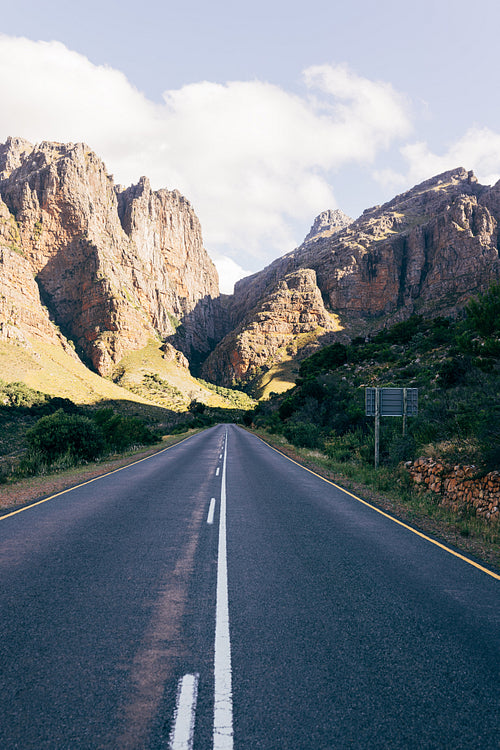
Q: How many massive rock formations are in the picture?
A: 2